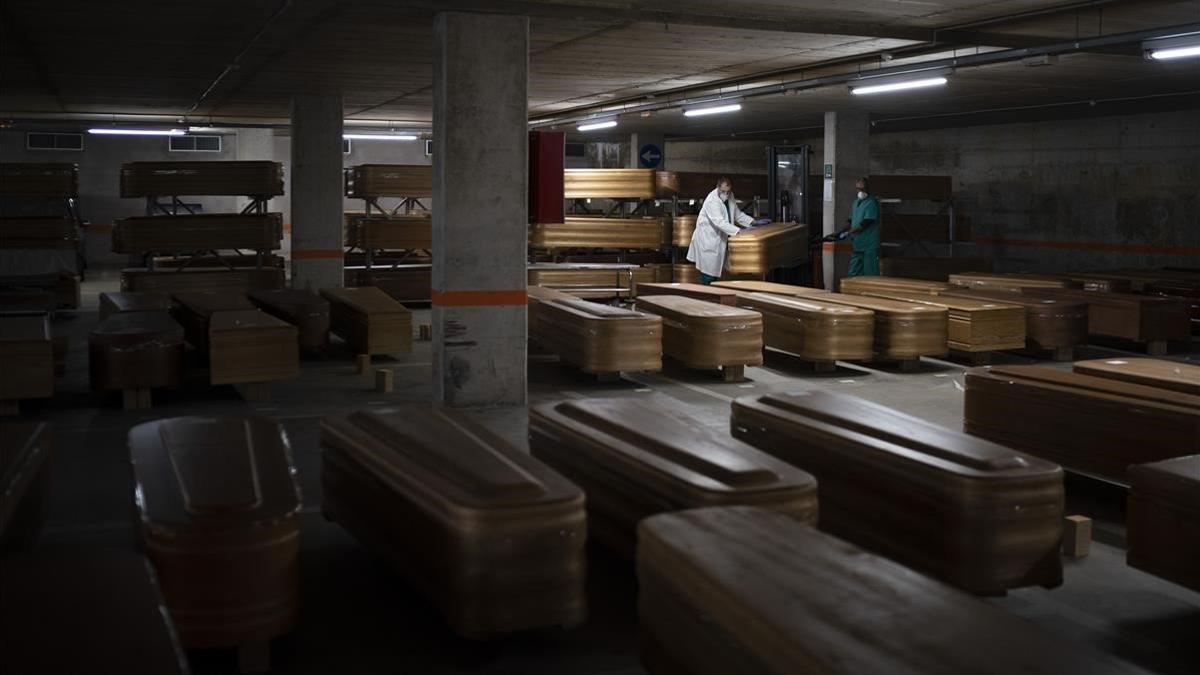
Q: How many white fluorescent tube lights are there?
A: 6